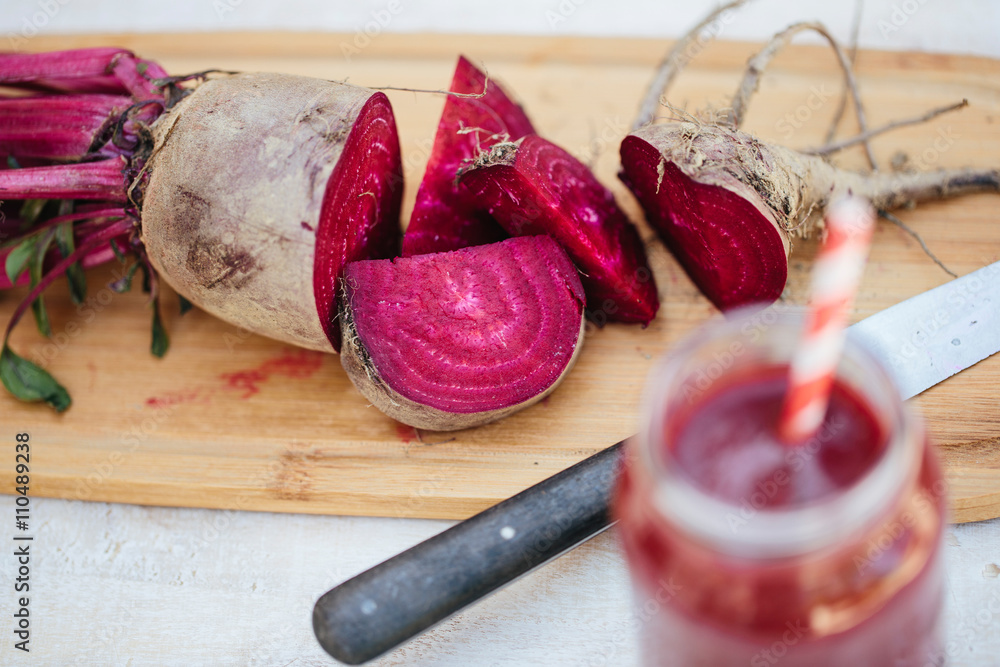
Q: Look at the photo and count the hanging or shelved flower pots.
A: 0